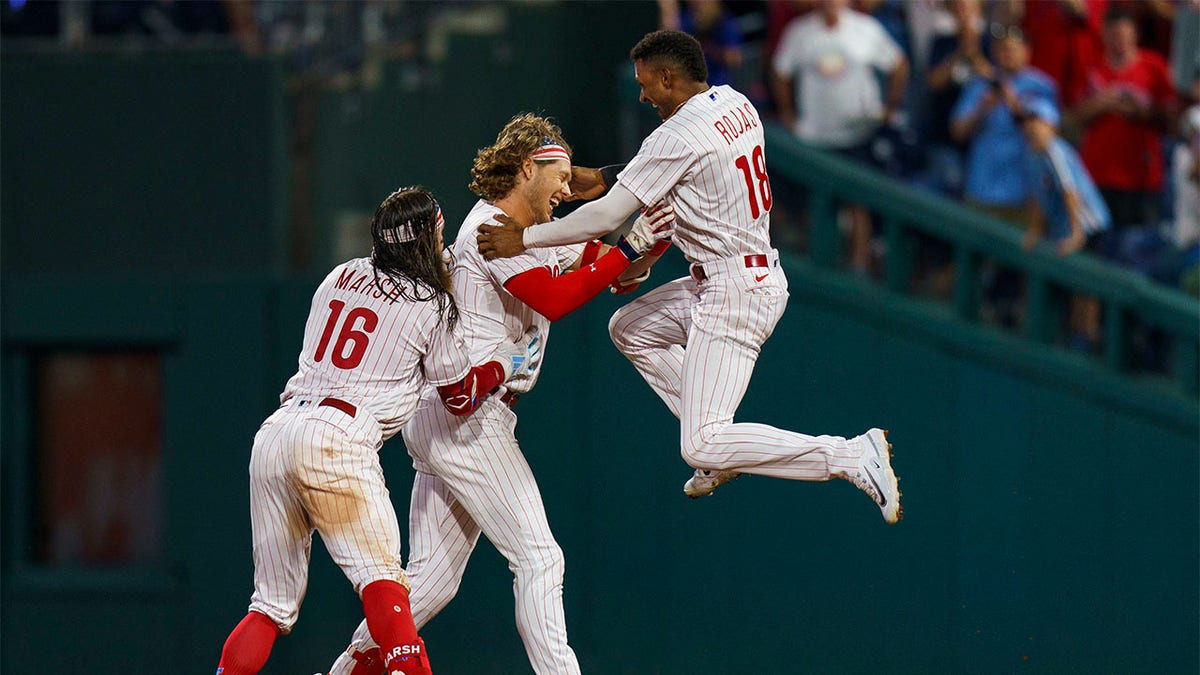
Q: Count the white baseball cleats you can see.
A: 2